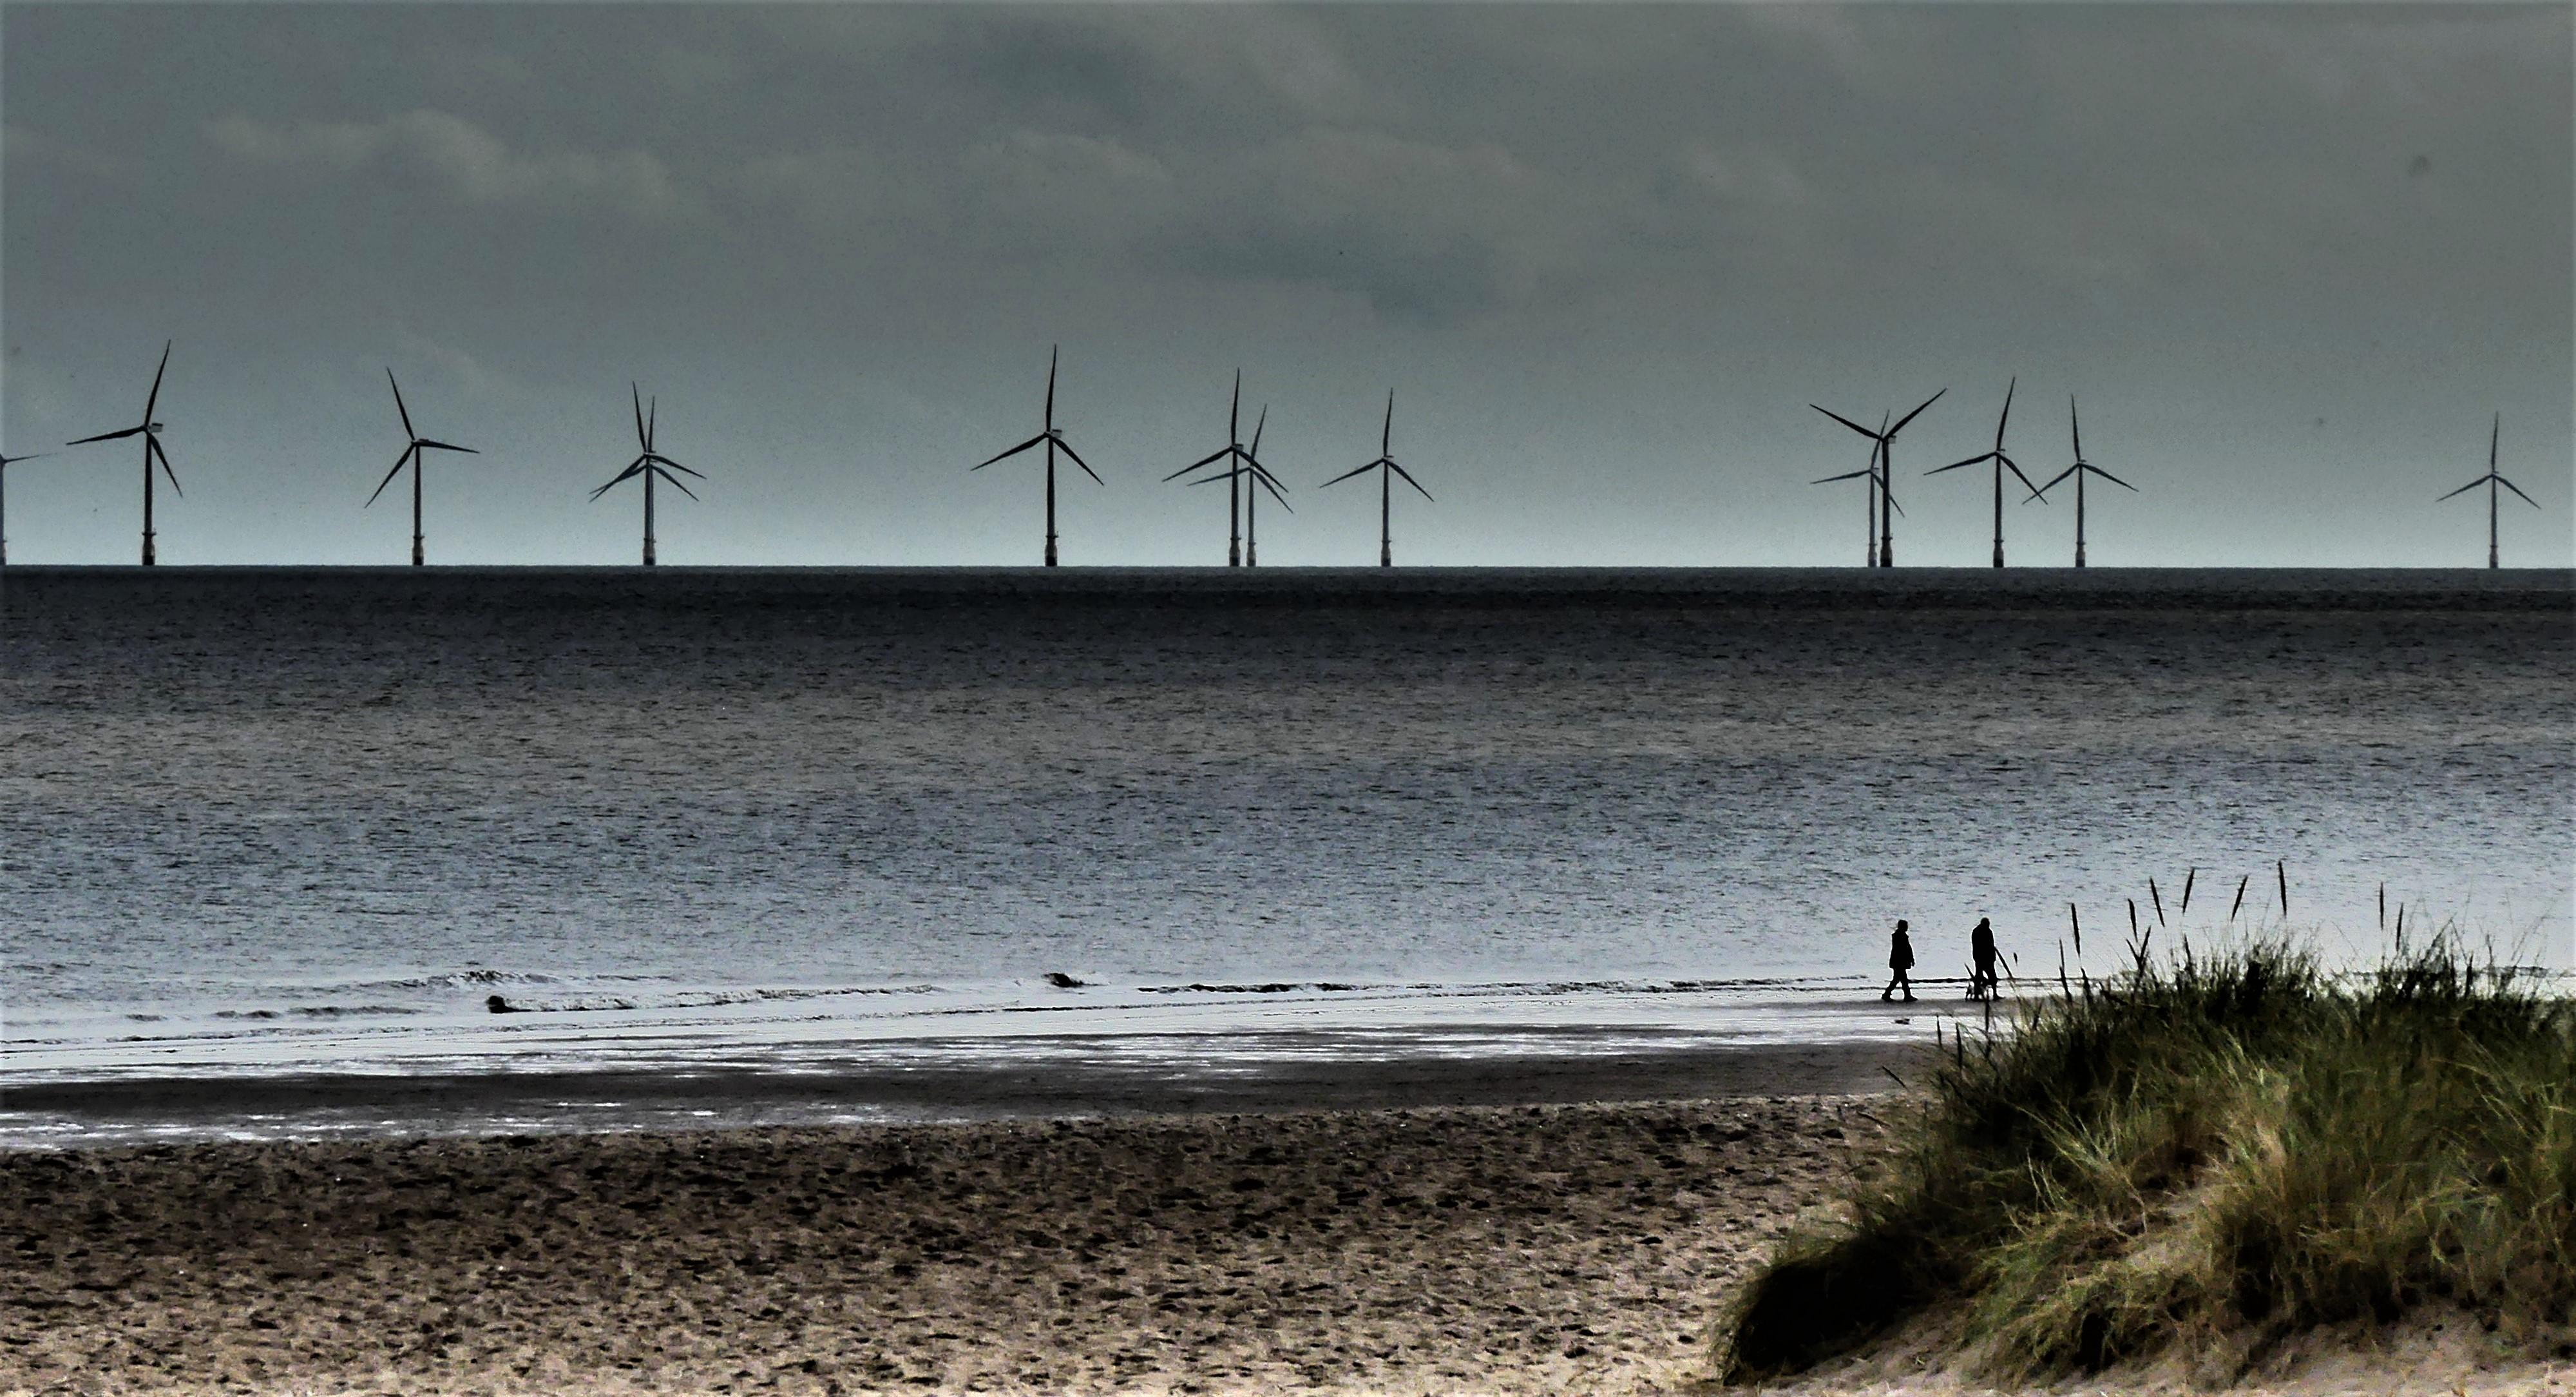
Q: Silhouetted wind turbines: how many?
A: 14